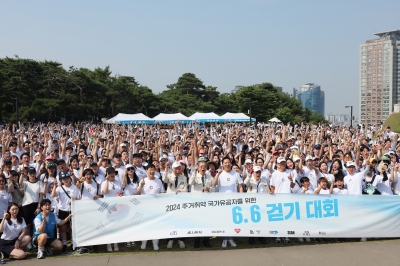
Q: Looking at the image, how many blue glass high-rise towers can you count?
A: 1